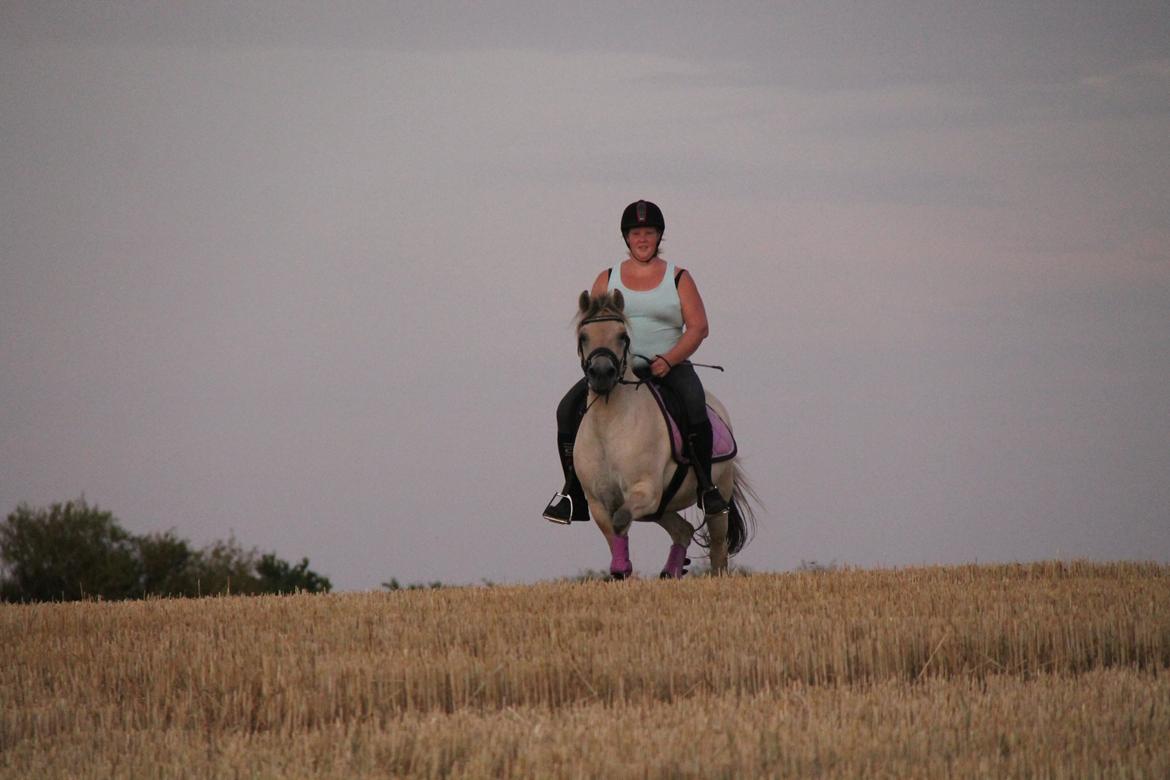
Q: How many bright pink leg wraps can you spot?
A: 2